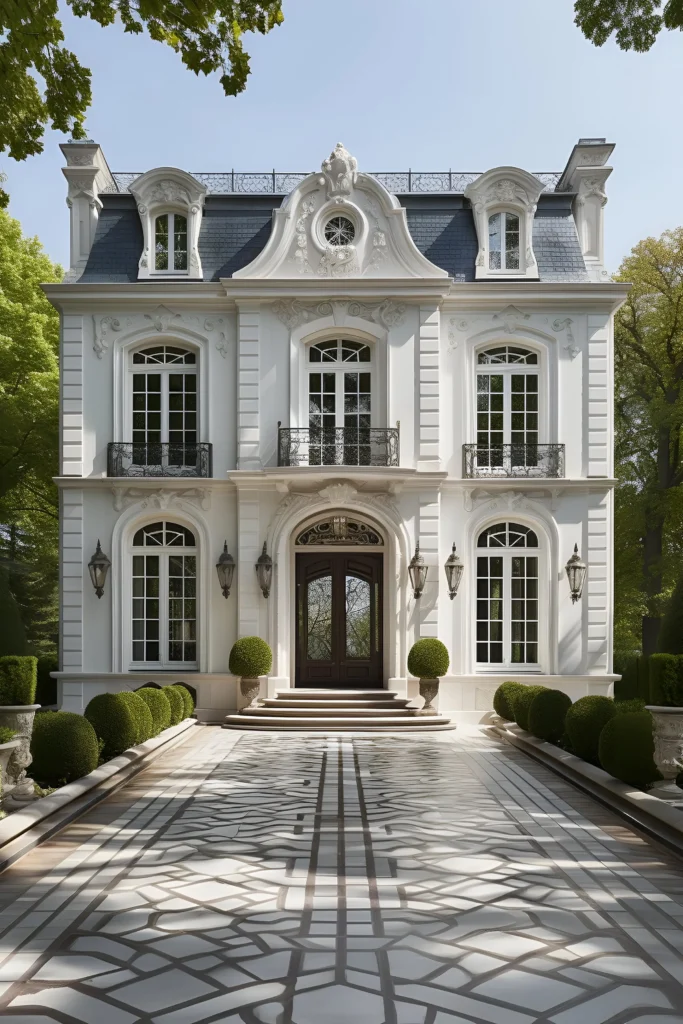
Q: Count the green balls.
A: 13